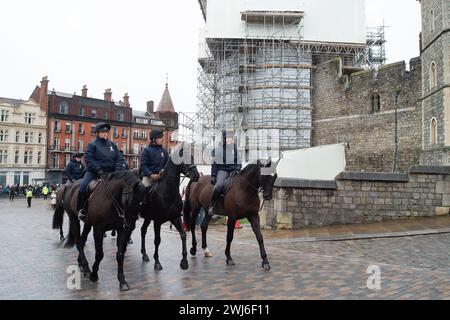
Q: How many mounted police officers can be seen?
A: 4